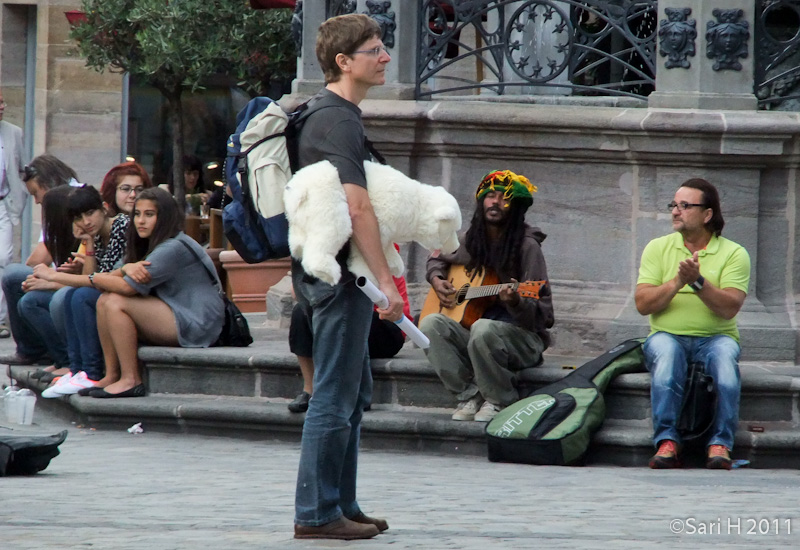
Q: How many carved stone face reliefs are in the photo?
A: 2